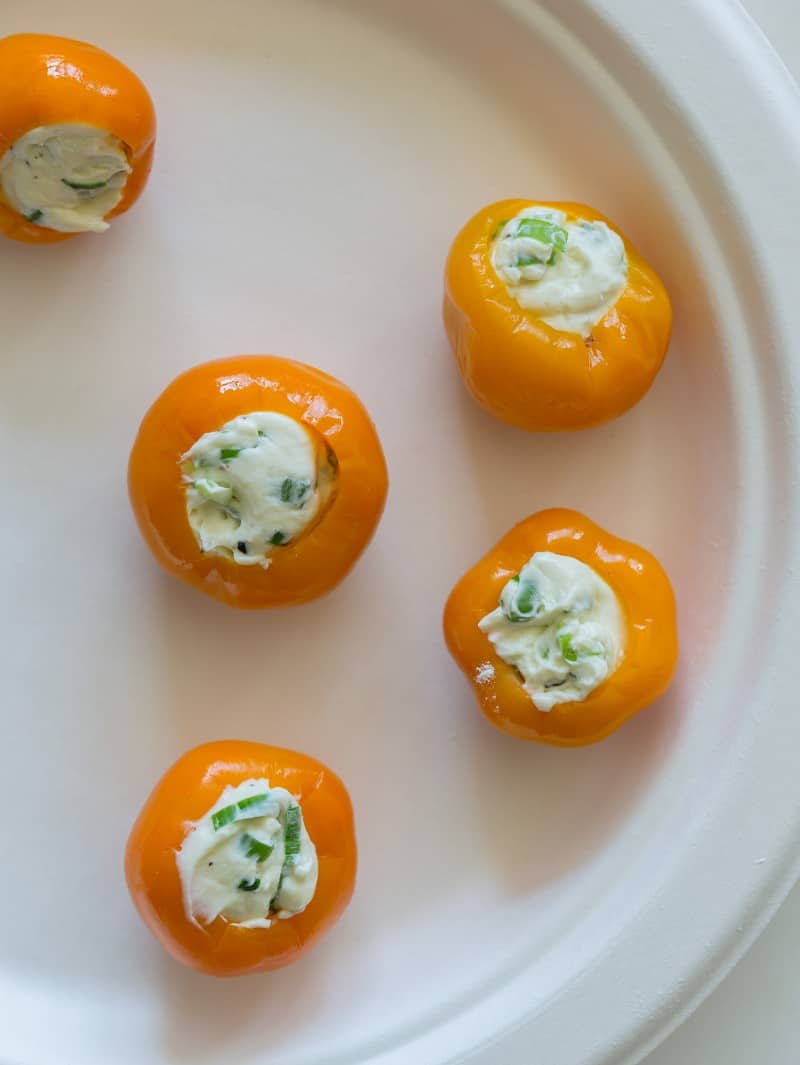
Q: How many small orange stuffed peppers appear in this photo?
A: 5